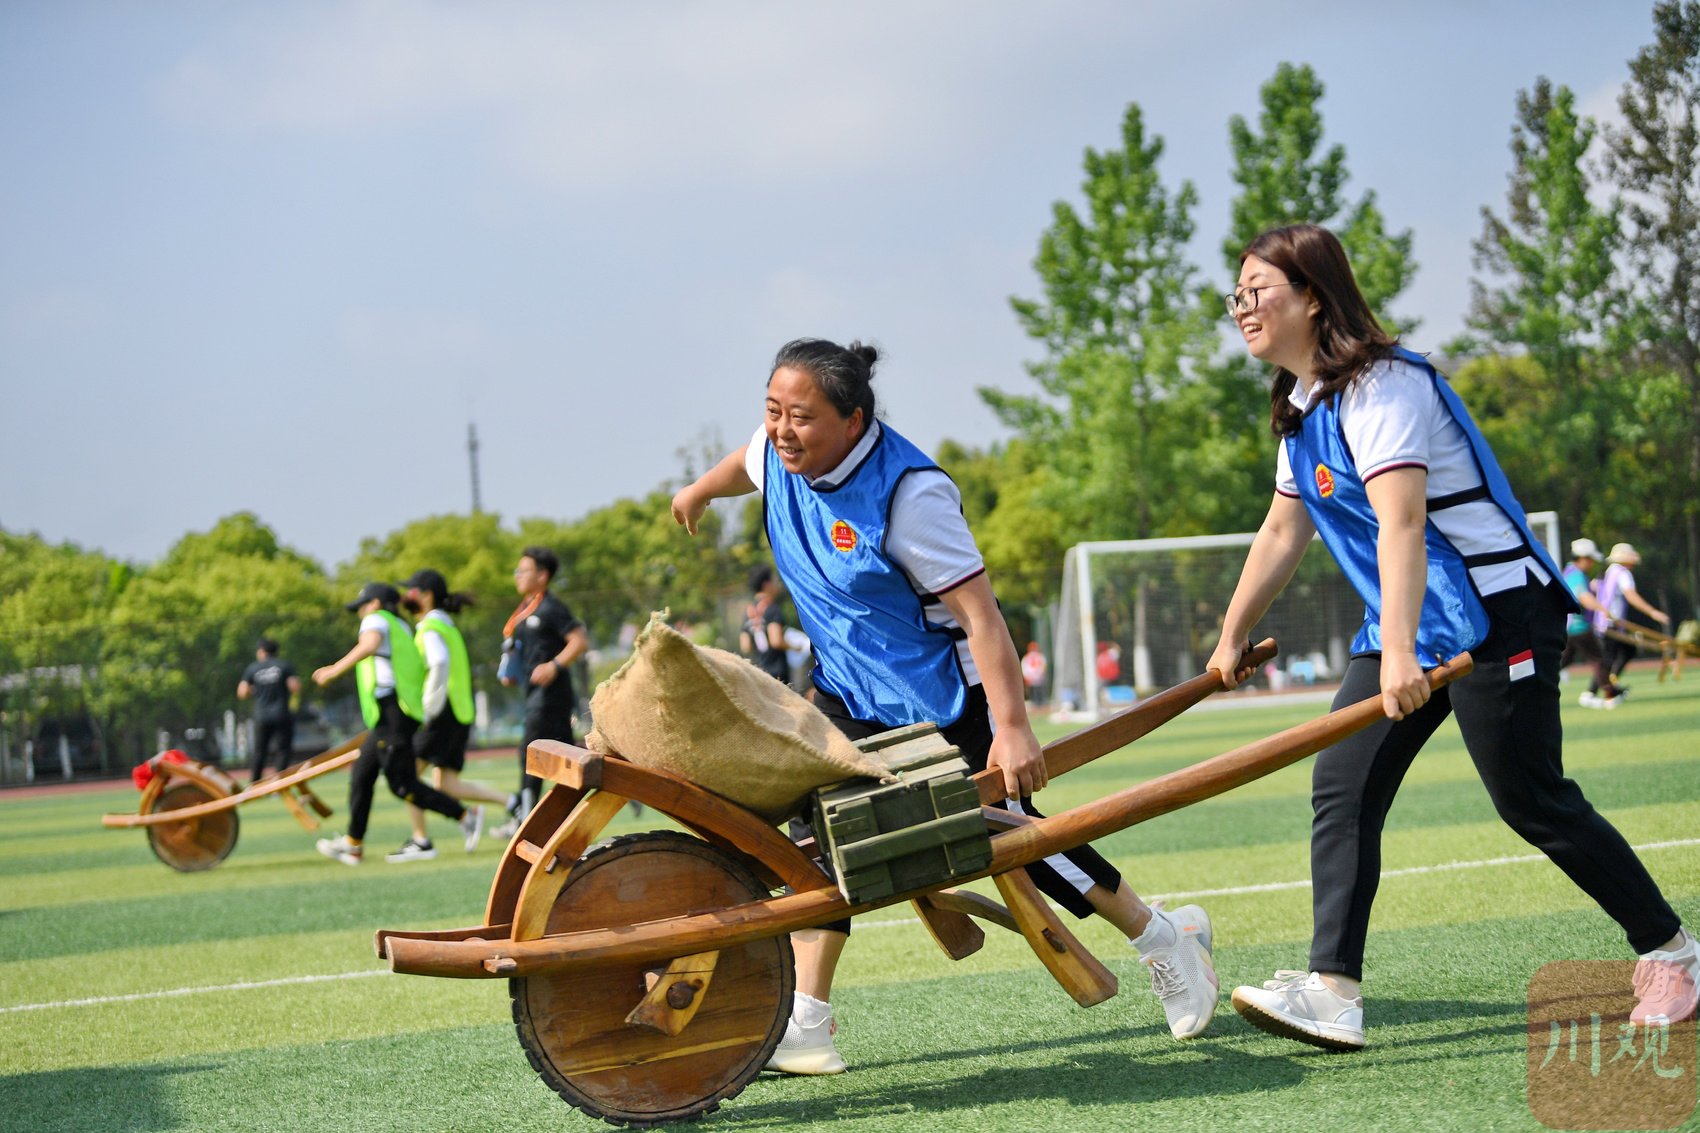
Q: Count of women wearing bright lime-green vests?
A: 2